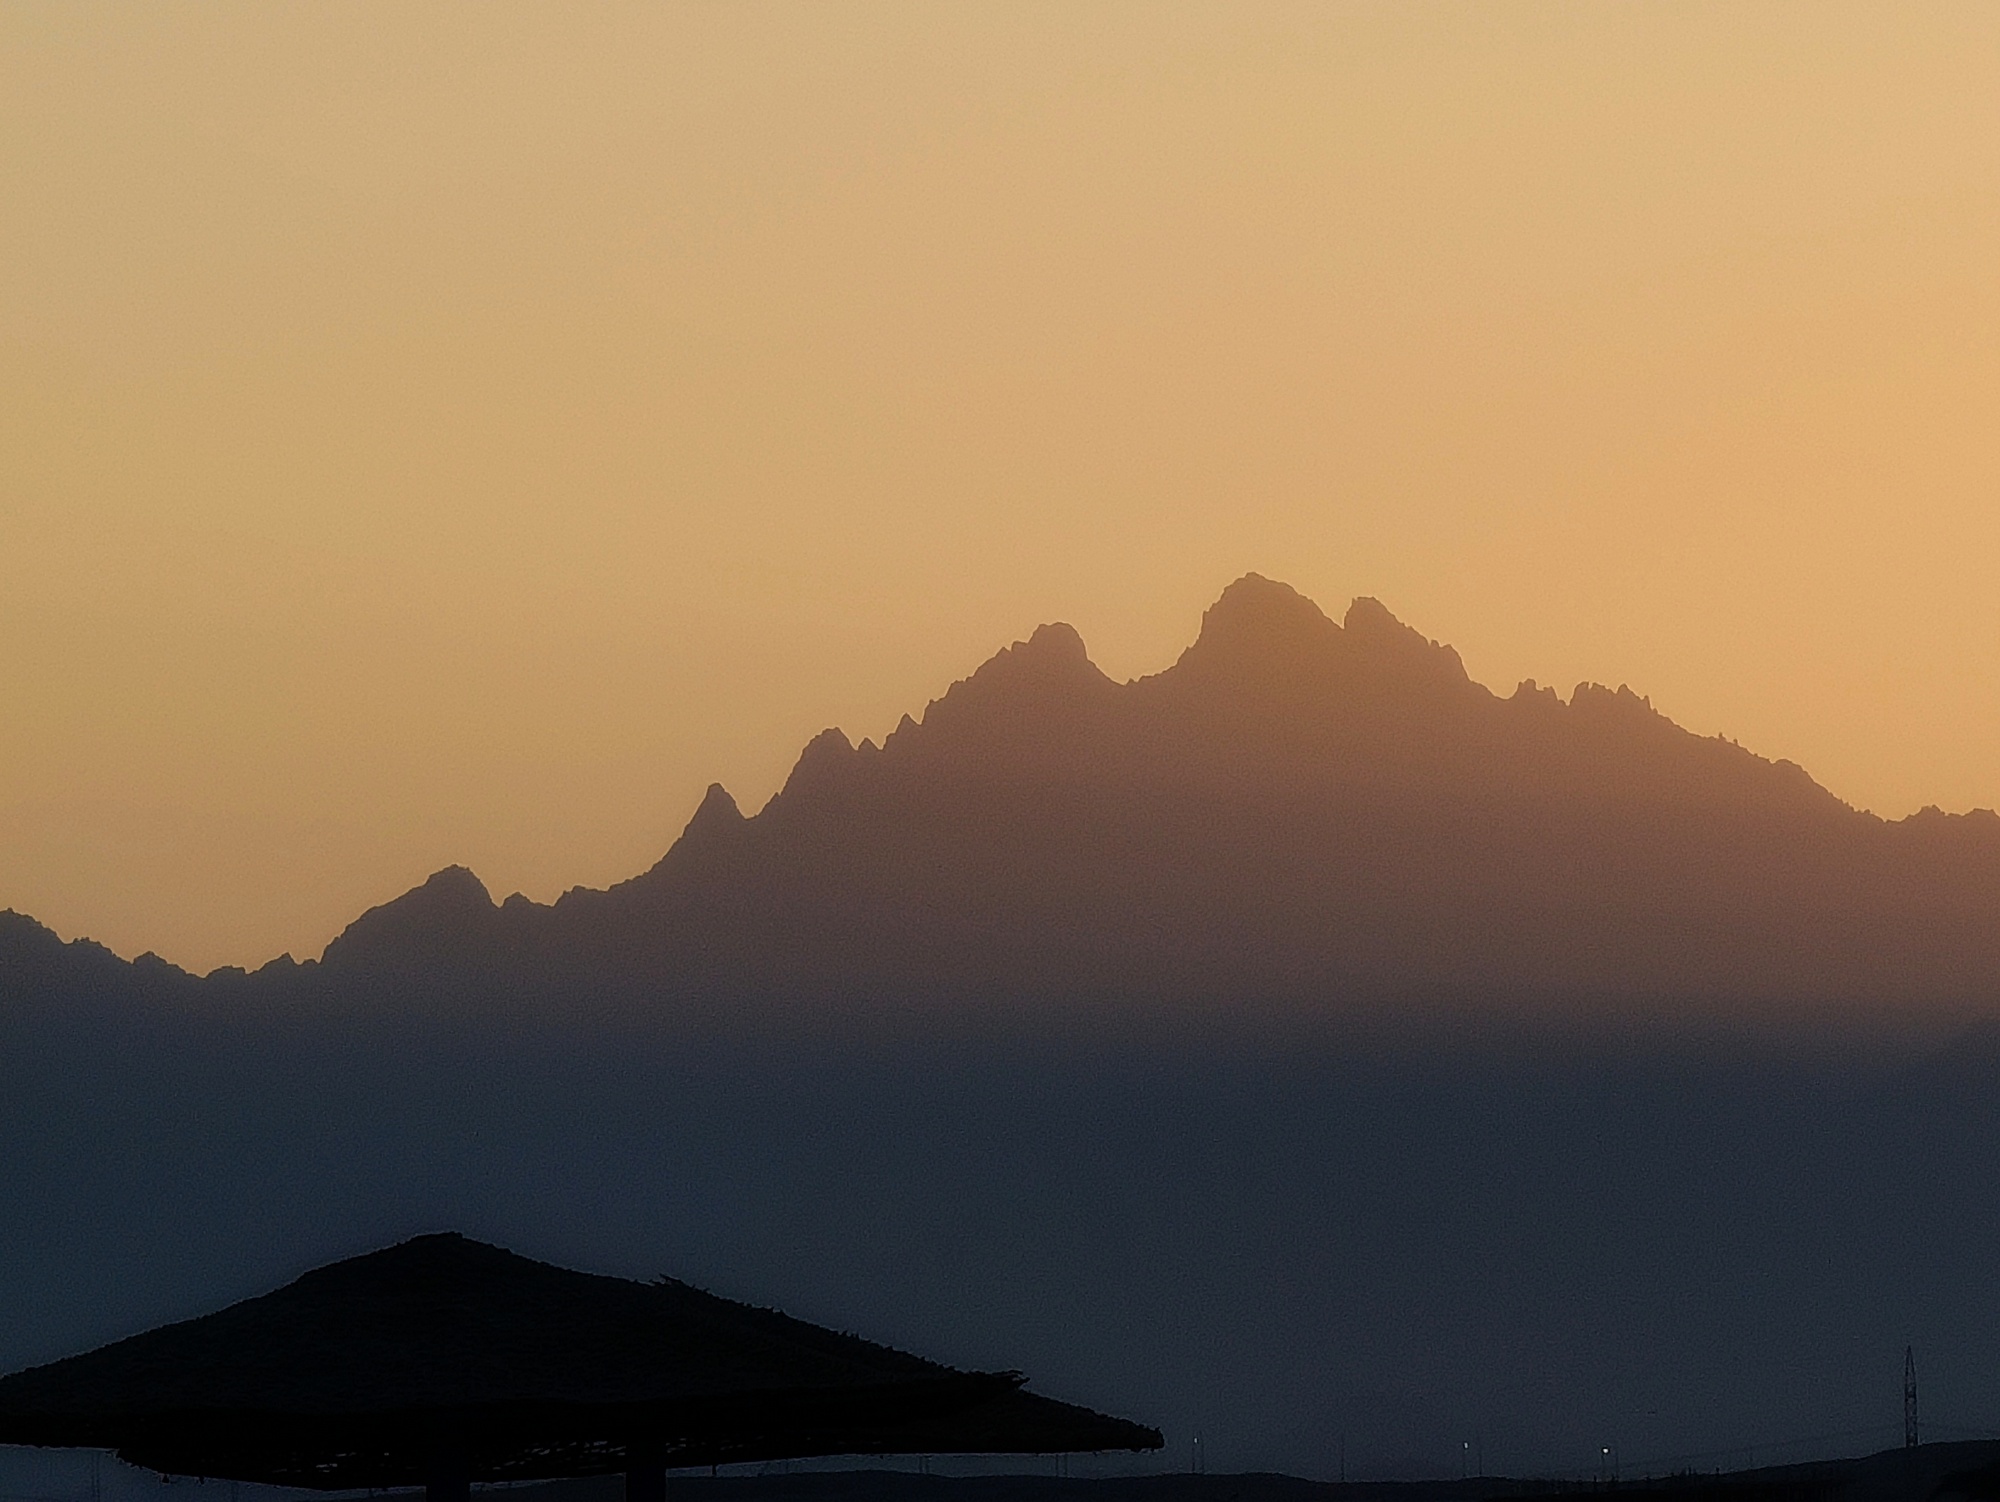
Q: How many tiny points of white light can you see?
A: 3